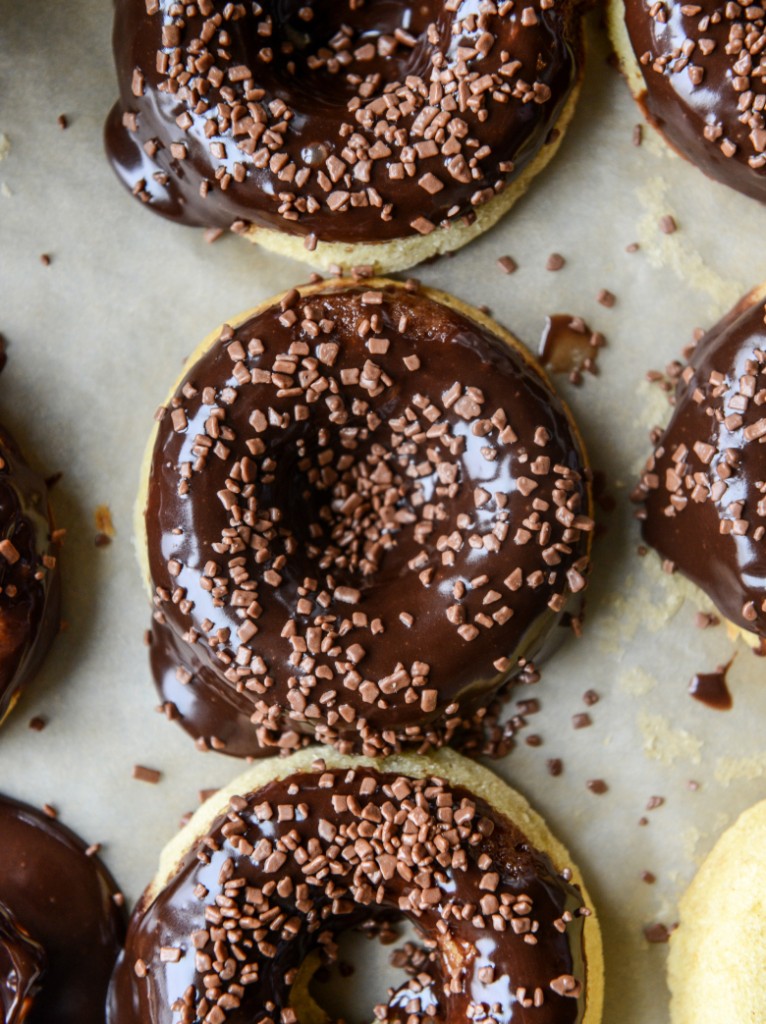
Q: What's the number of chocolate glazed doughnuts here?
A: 7